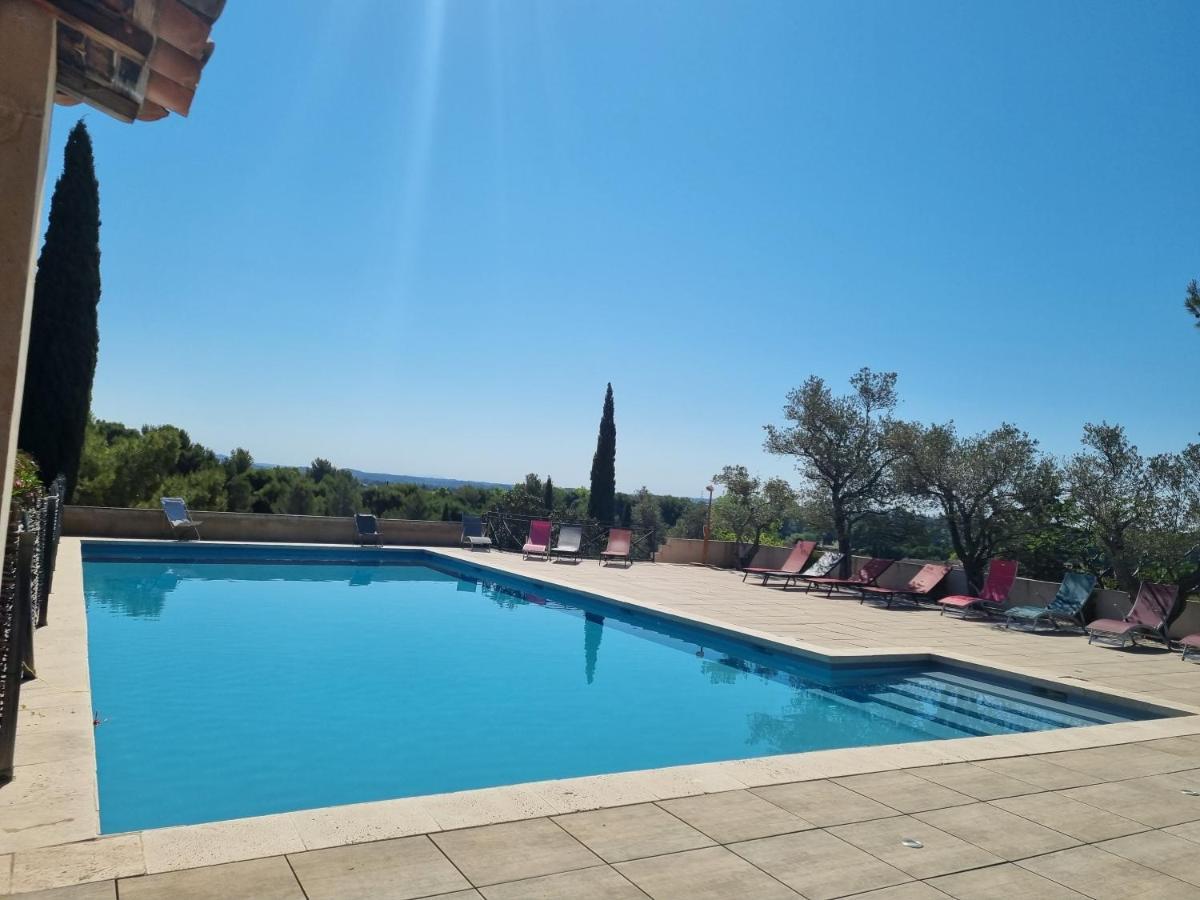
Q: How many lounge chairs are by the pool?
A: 14